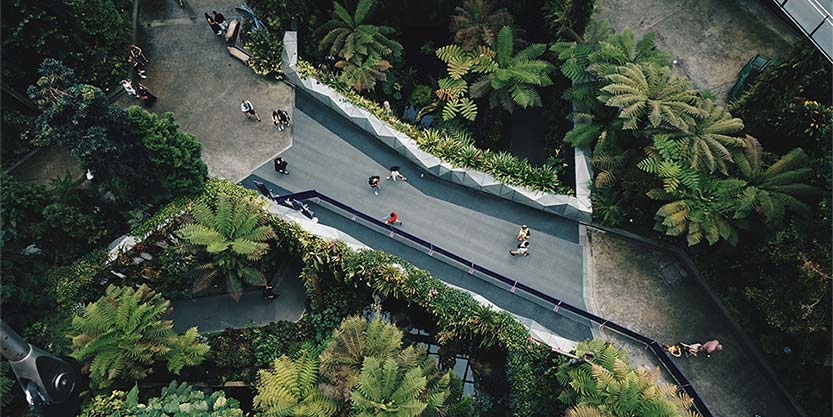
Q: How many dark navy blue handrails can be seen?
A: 1